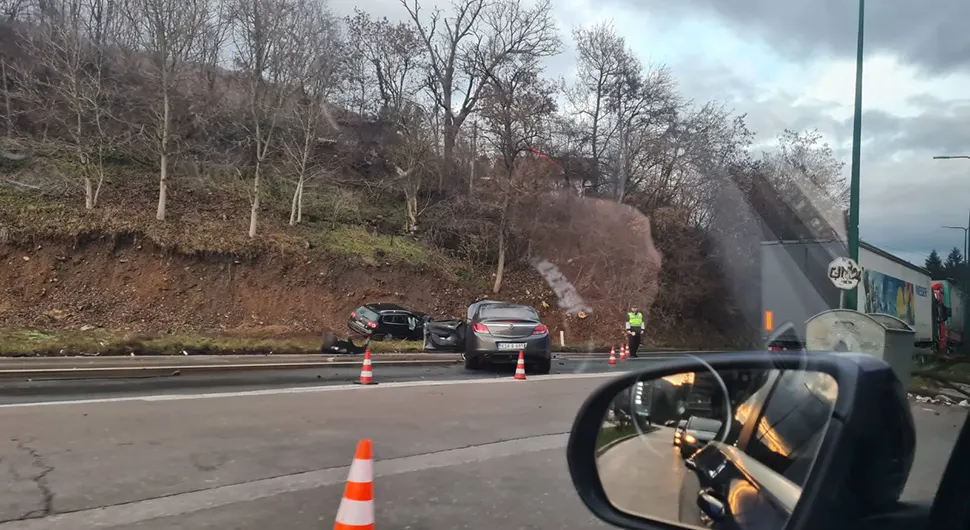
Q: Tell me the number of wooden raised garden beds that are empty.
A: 0